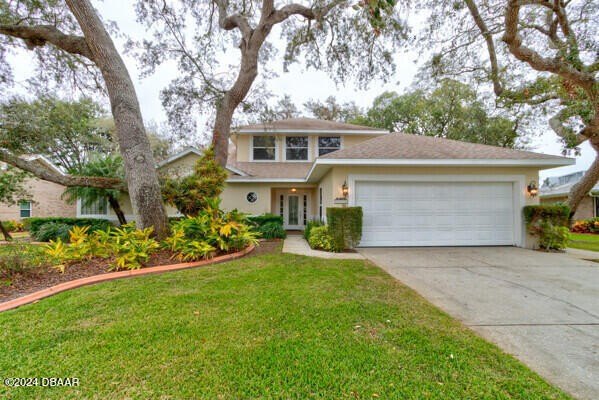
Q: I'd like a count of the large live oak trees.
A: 3